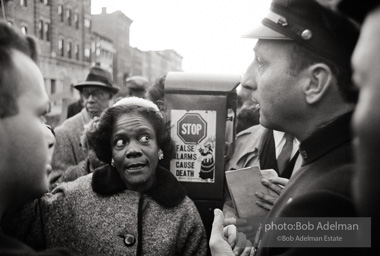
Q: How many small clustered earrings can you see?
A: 2